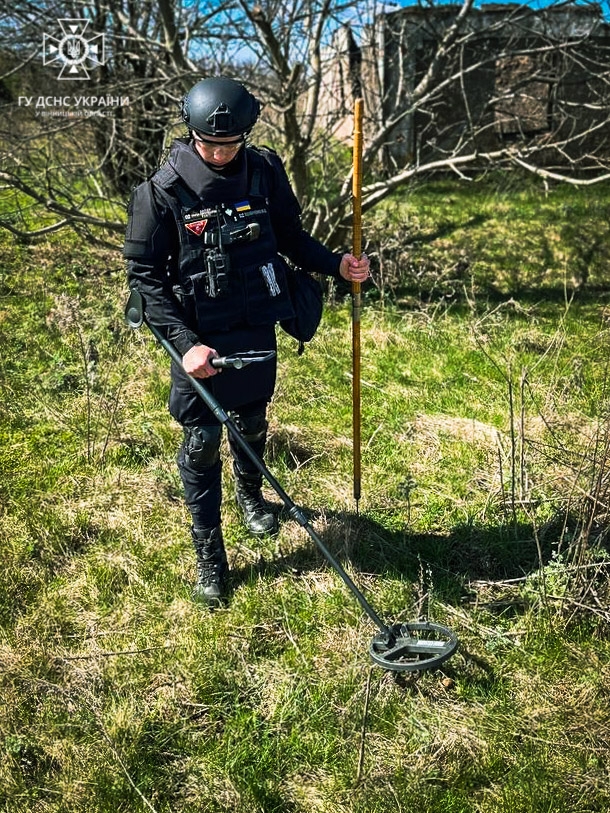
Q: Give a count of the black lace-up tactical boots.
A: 2